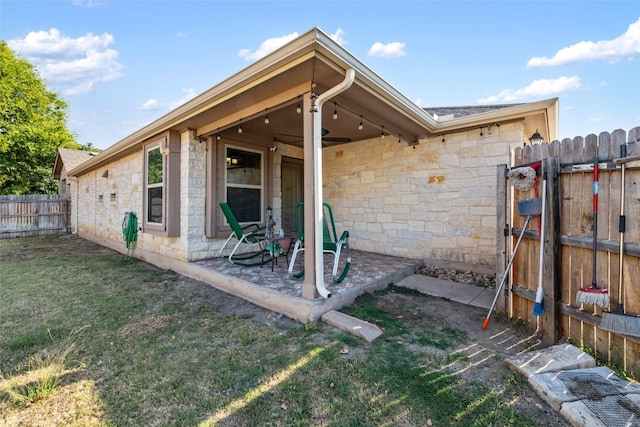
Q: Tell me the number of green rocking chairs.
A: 2